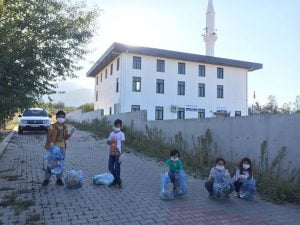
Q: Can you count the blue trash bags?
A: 7